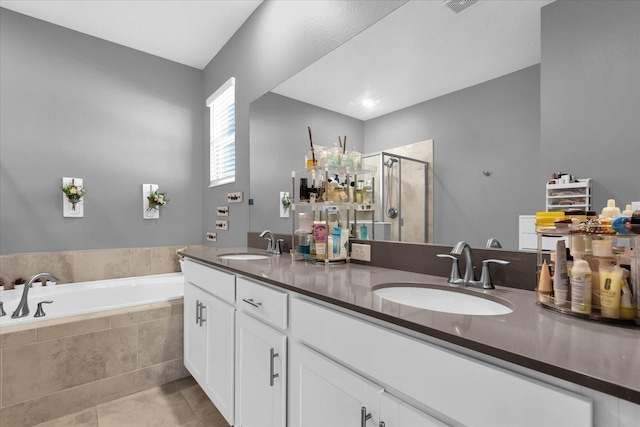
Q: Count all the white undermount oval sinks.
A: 2